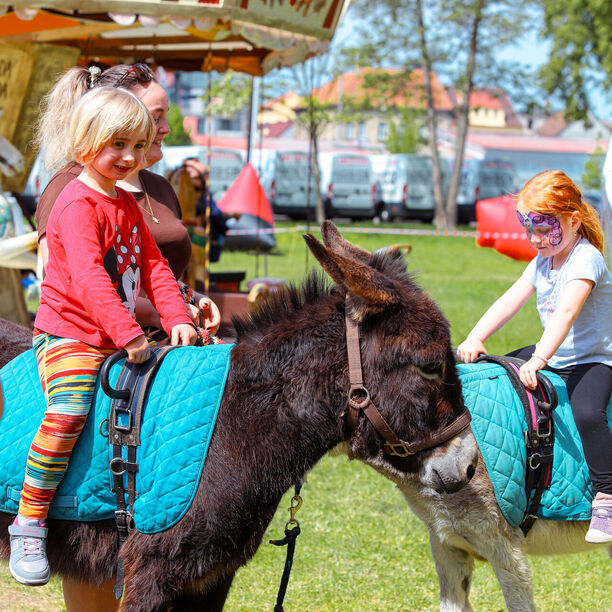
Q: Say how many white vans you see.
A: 5